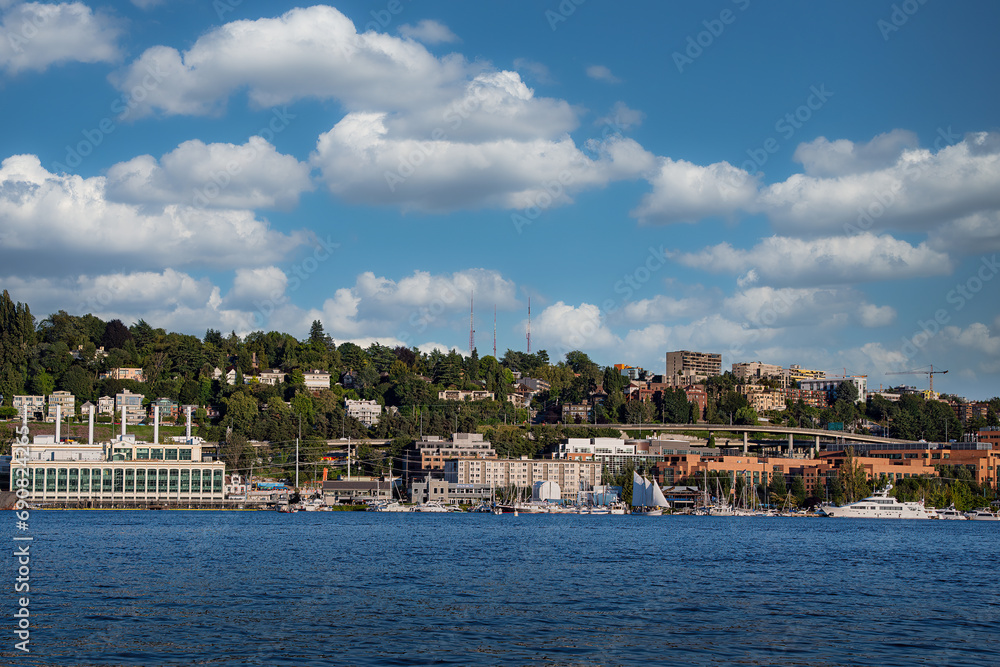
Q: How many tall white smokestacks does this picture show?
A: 6